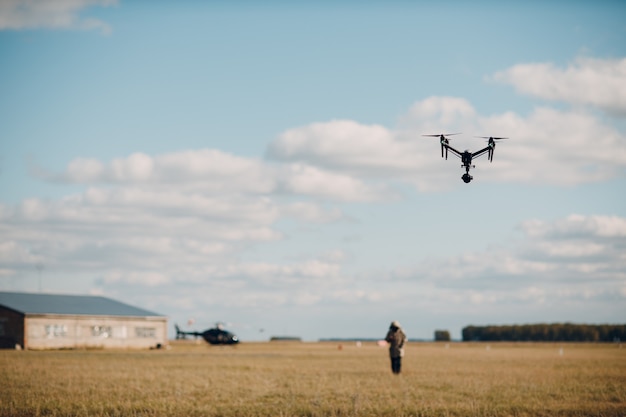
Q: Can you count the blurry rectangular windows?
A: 3